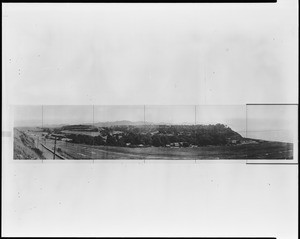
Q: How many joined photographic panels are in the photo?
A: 6